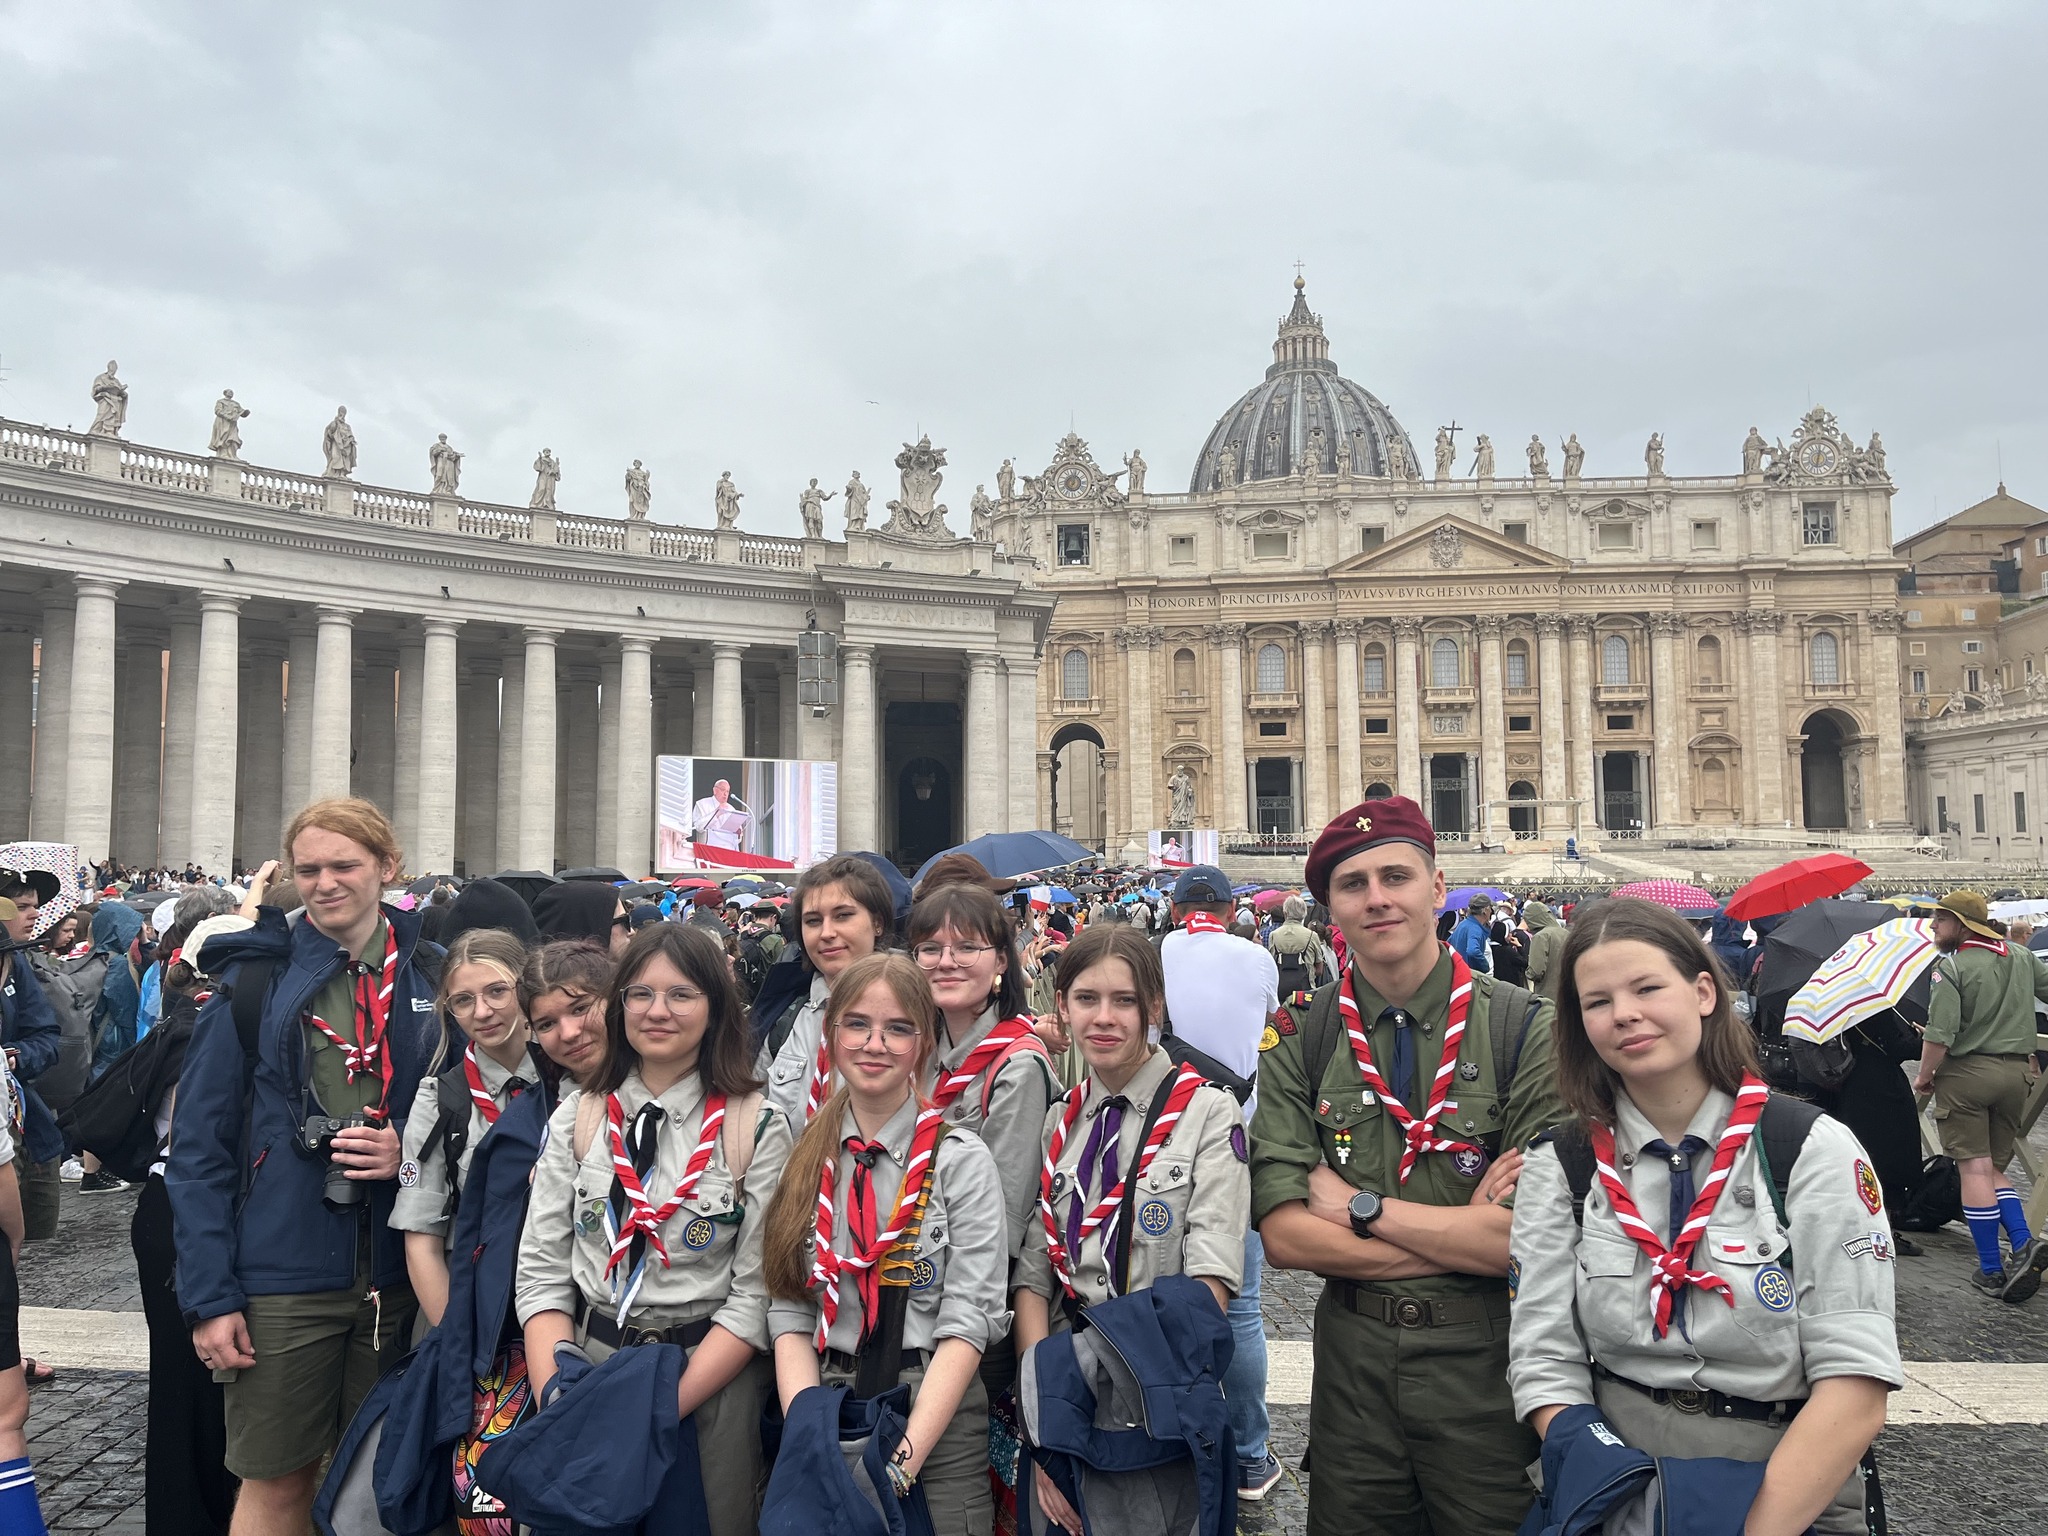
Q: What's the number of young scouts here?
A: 10